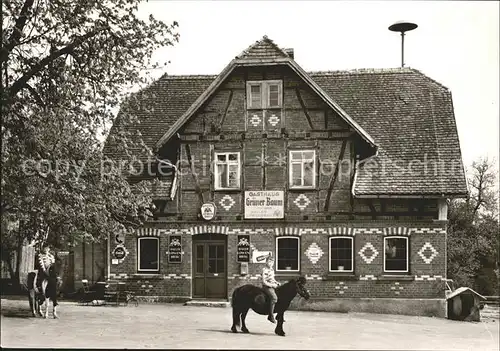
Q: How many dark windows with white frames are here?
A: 4